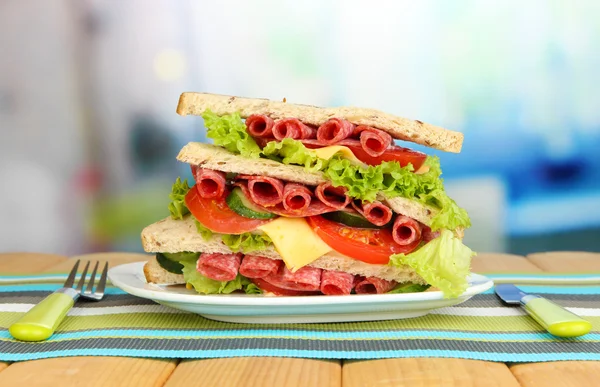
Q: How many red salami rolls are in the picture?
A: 15